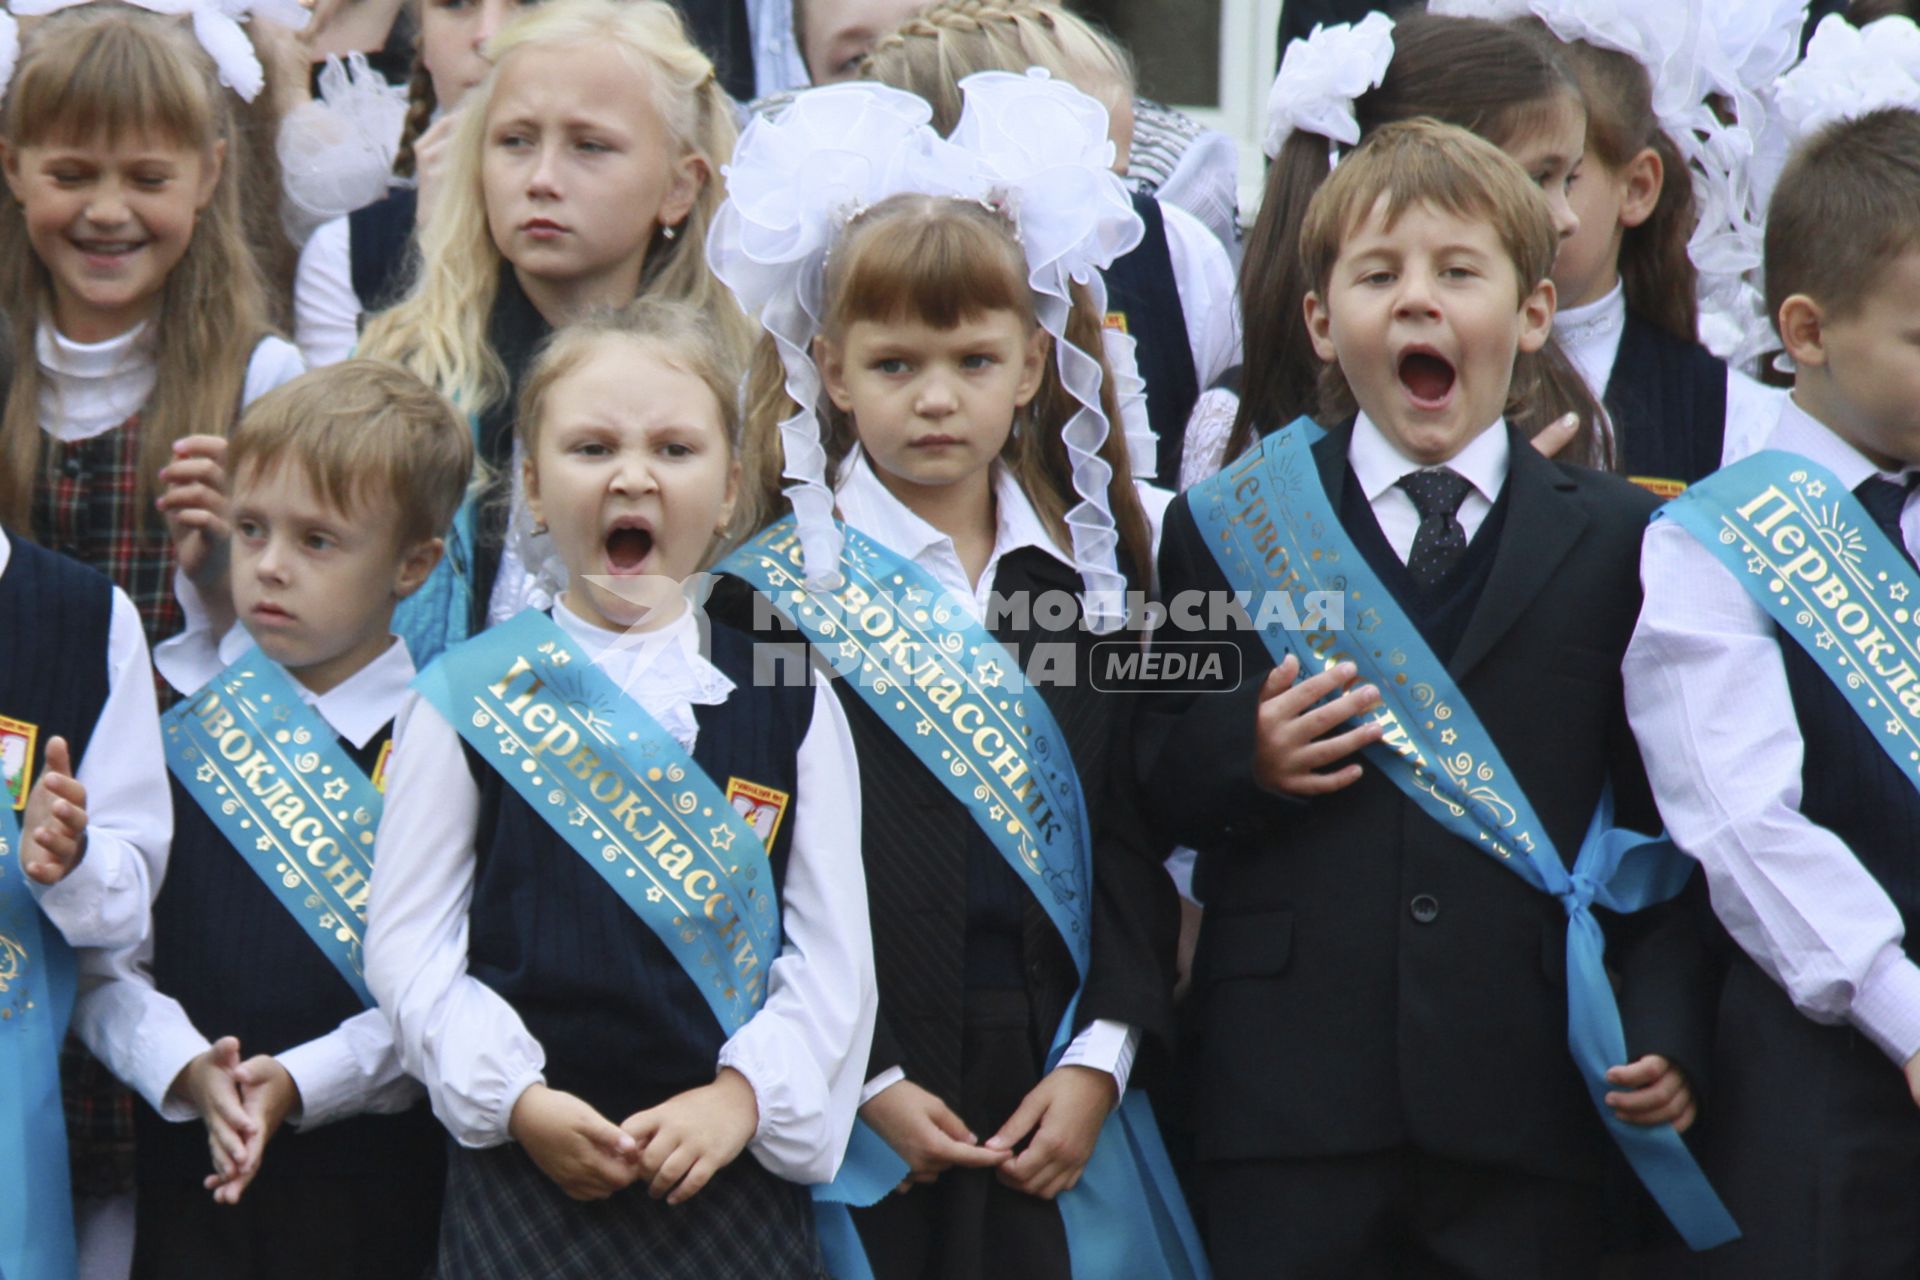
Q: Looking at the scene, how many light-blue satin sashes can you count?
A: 6